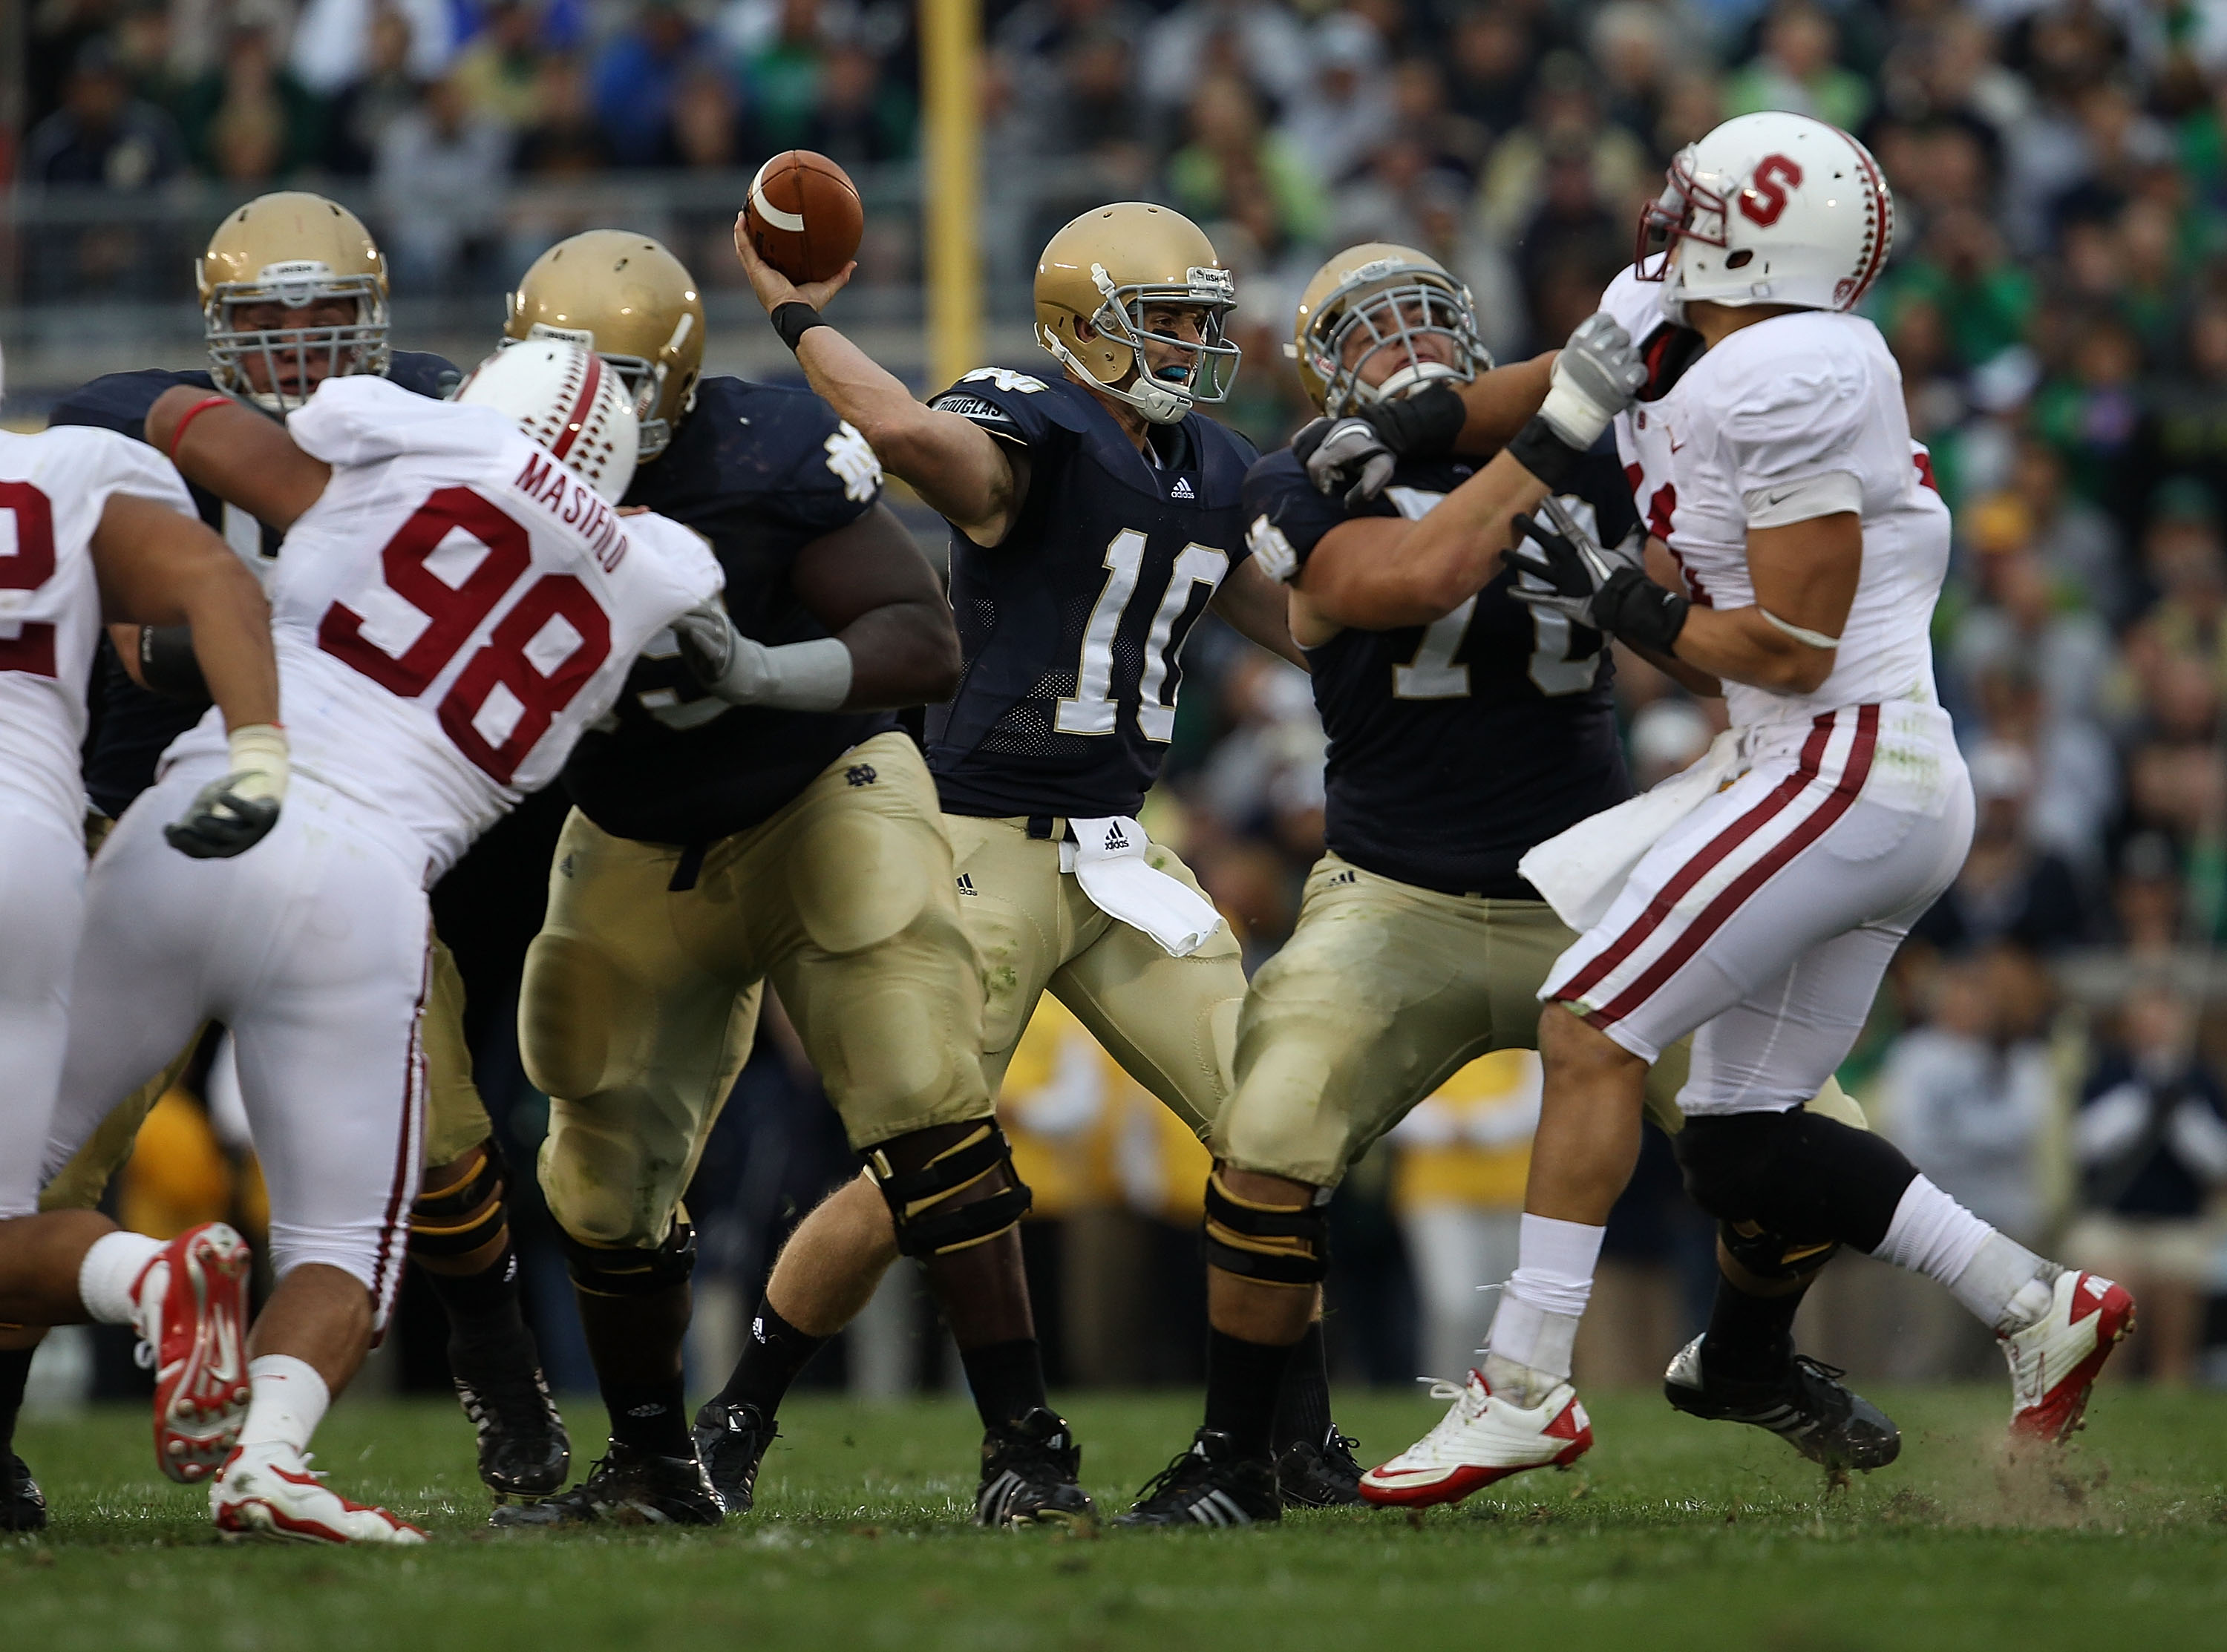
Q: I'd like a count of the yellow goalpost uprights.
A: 1